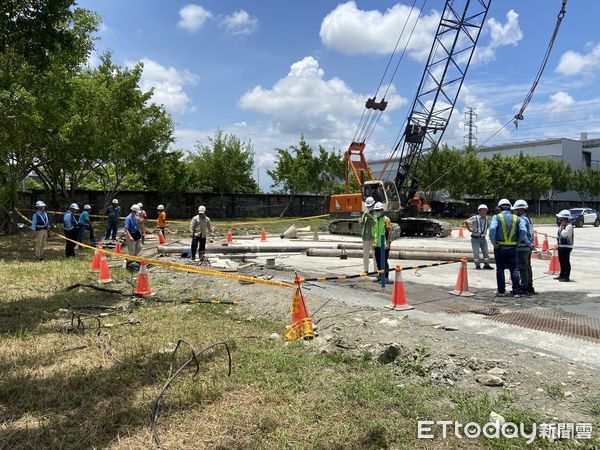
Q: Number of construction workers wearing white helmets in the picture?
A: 14